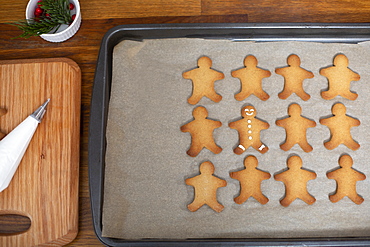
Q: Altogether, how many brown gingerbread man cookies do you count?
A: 12